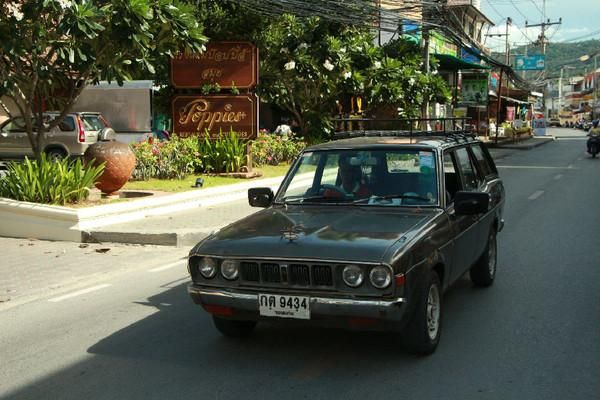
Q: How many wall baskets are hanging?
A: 0